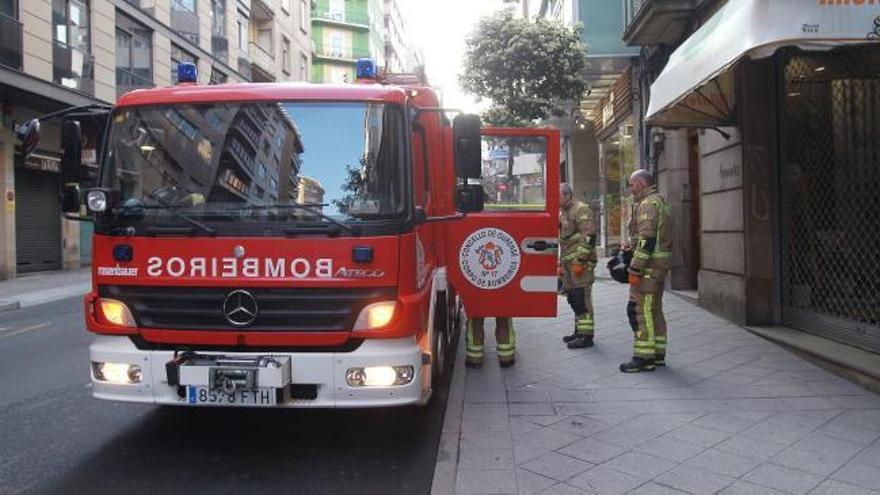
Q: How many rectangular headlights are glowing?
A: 2